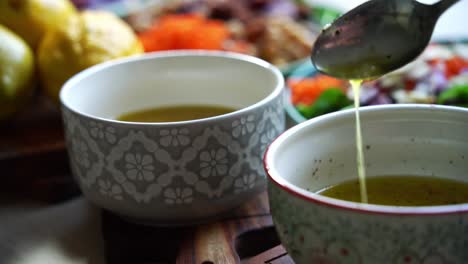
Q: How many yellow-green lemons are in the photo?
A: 3